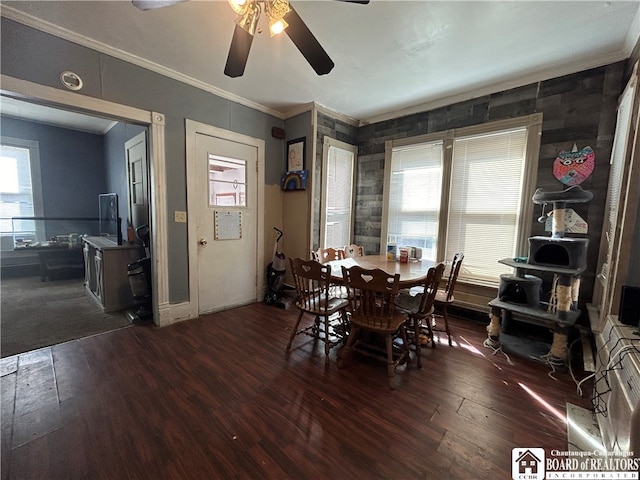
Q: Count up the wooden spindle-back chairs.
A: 6